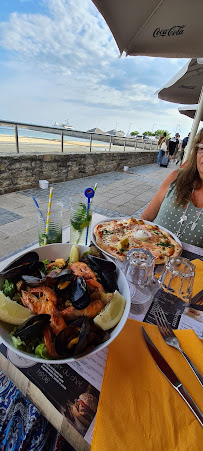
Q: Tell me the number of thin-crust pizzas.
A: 1